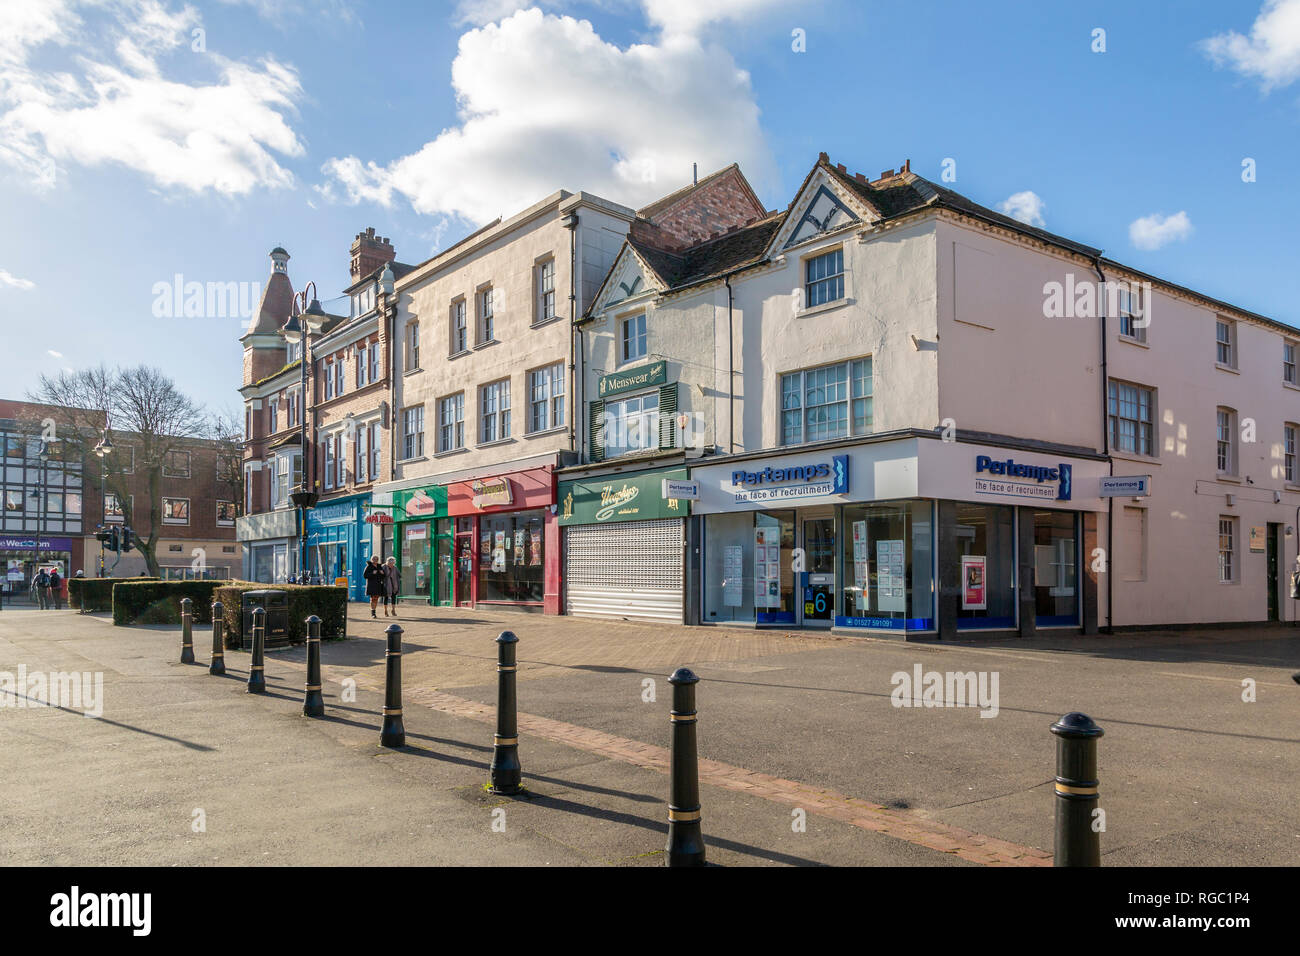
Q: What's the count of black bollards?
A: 8